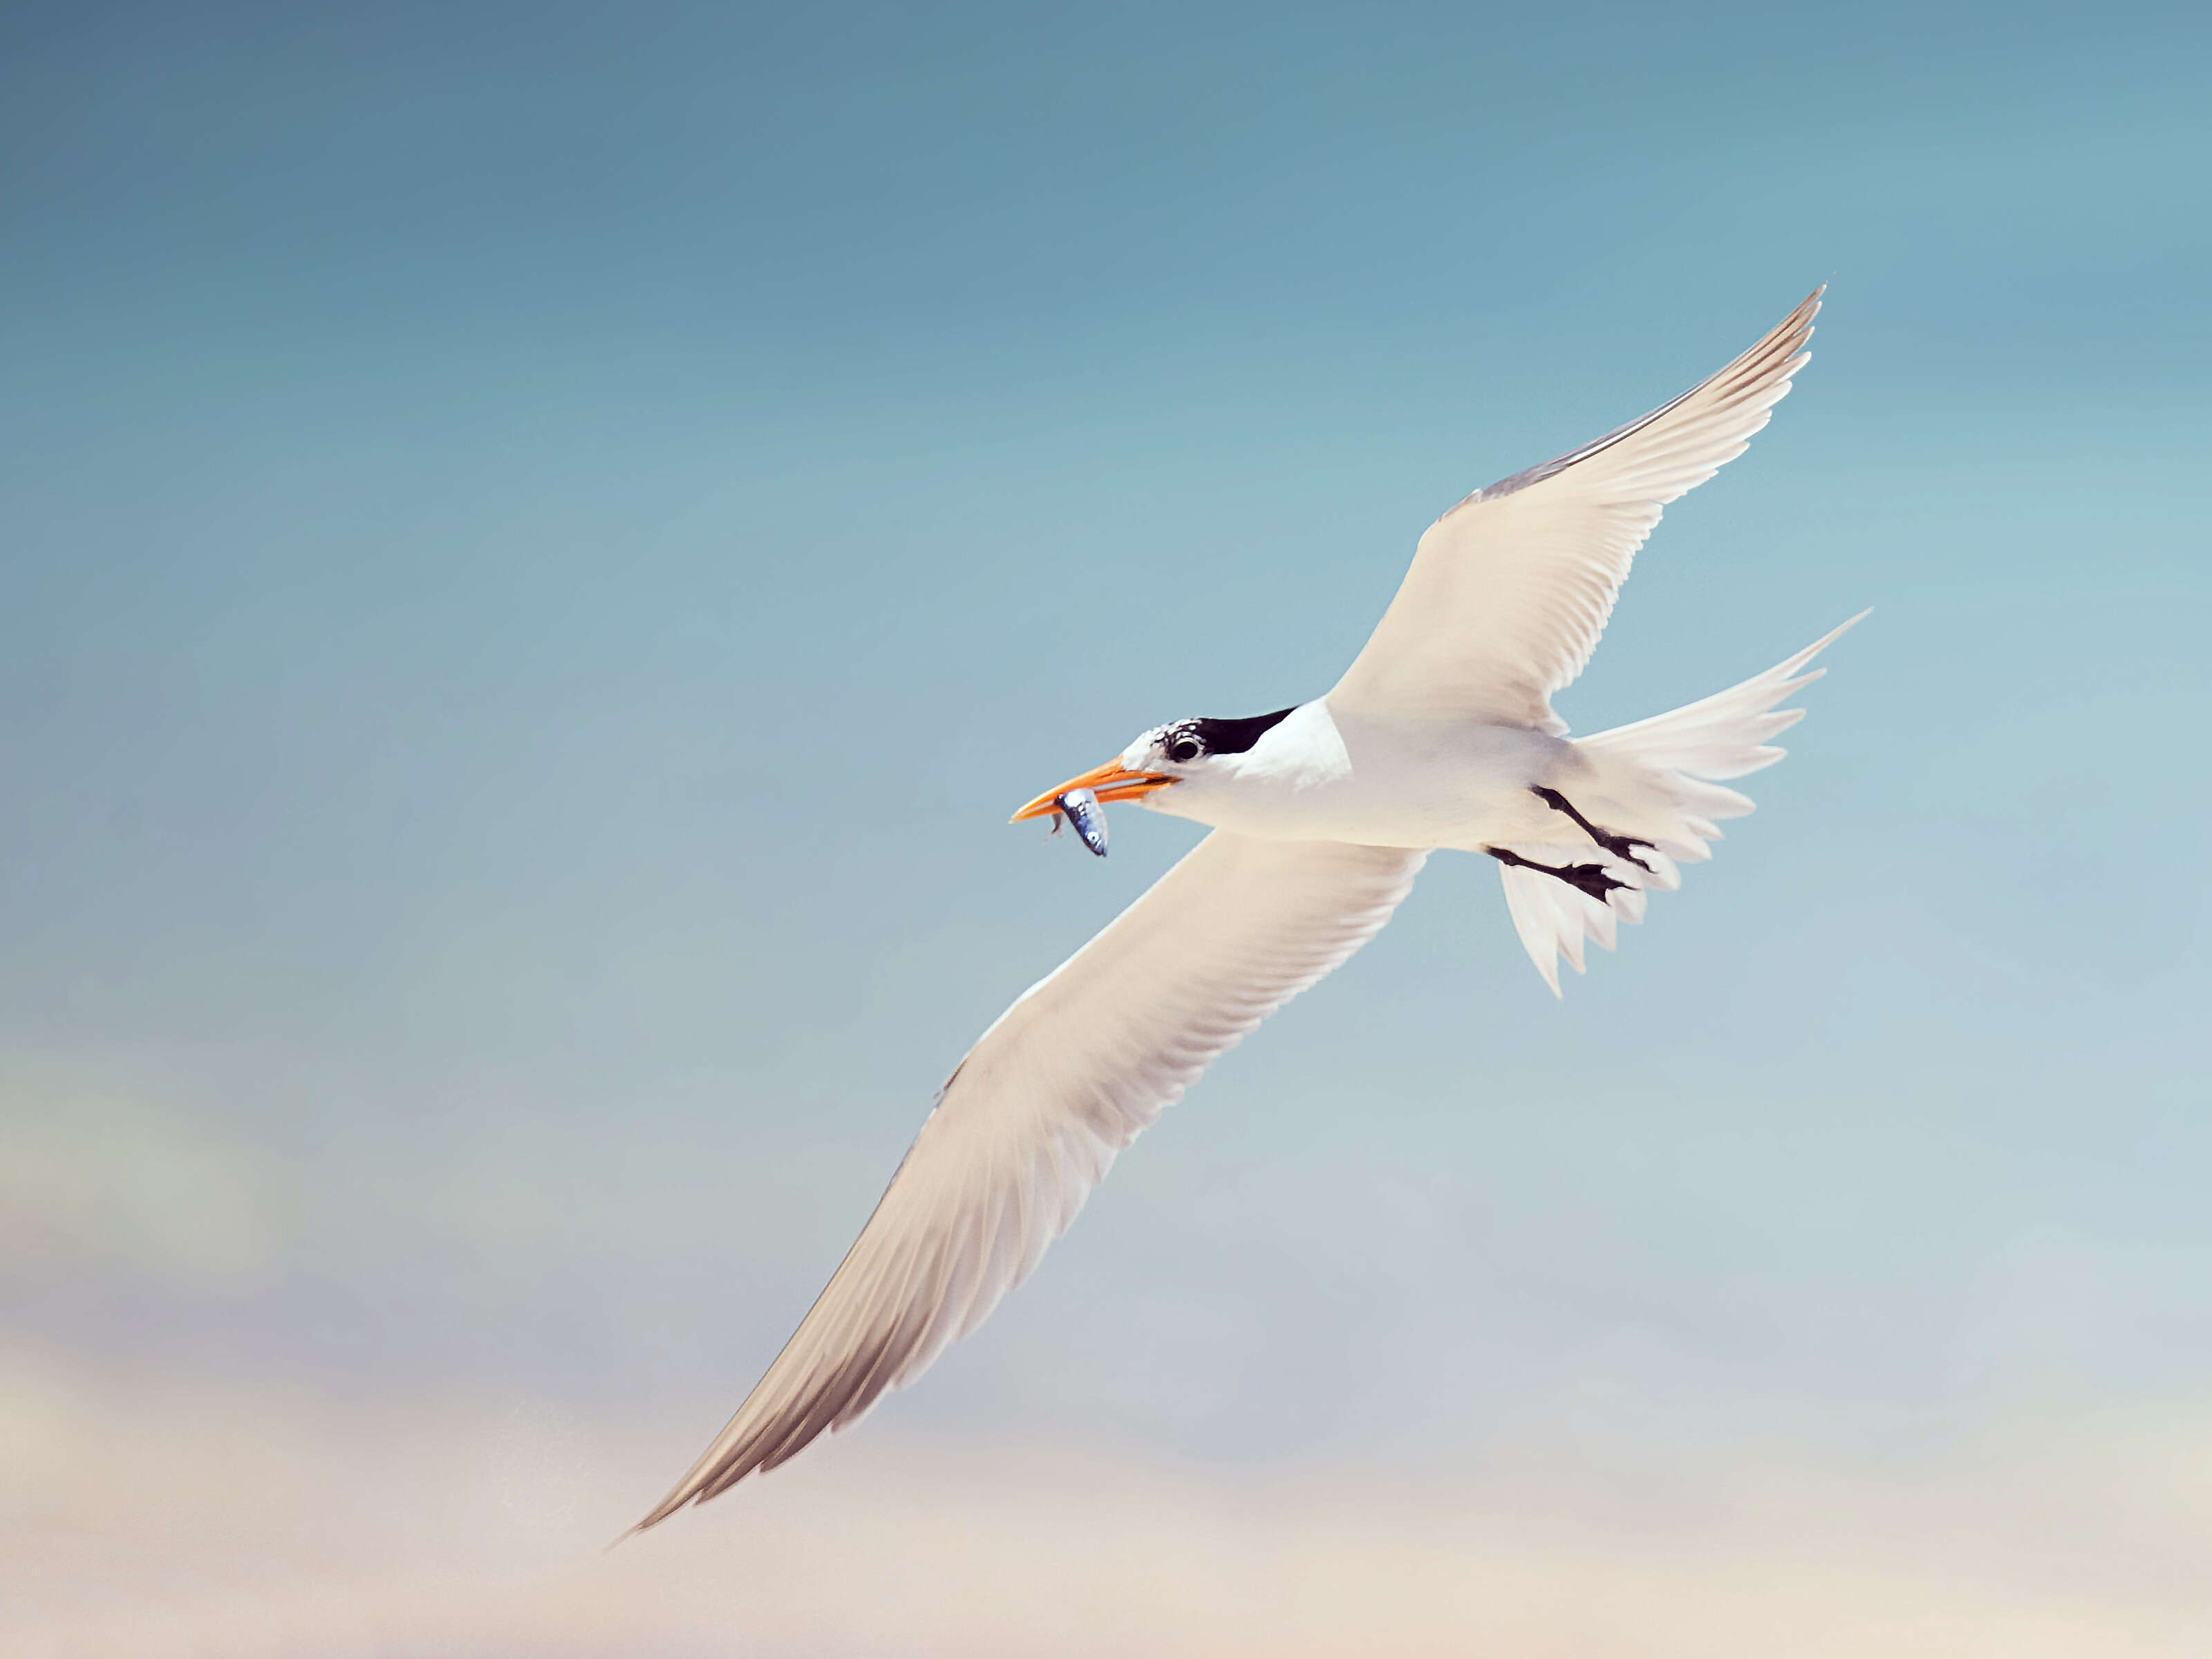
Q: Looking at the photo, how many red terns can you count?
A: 0